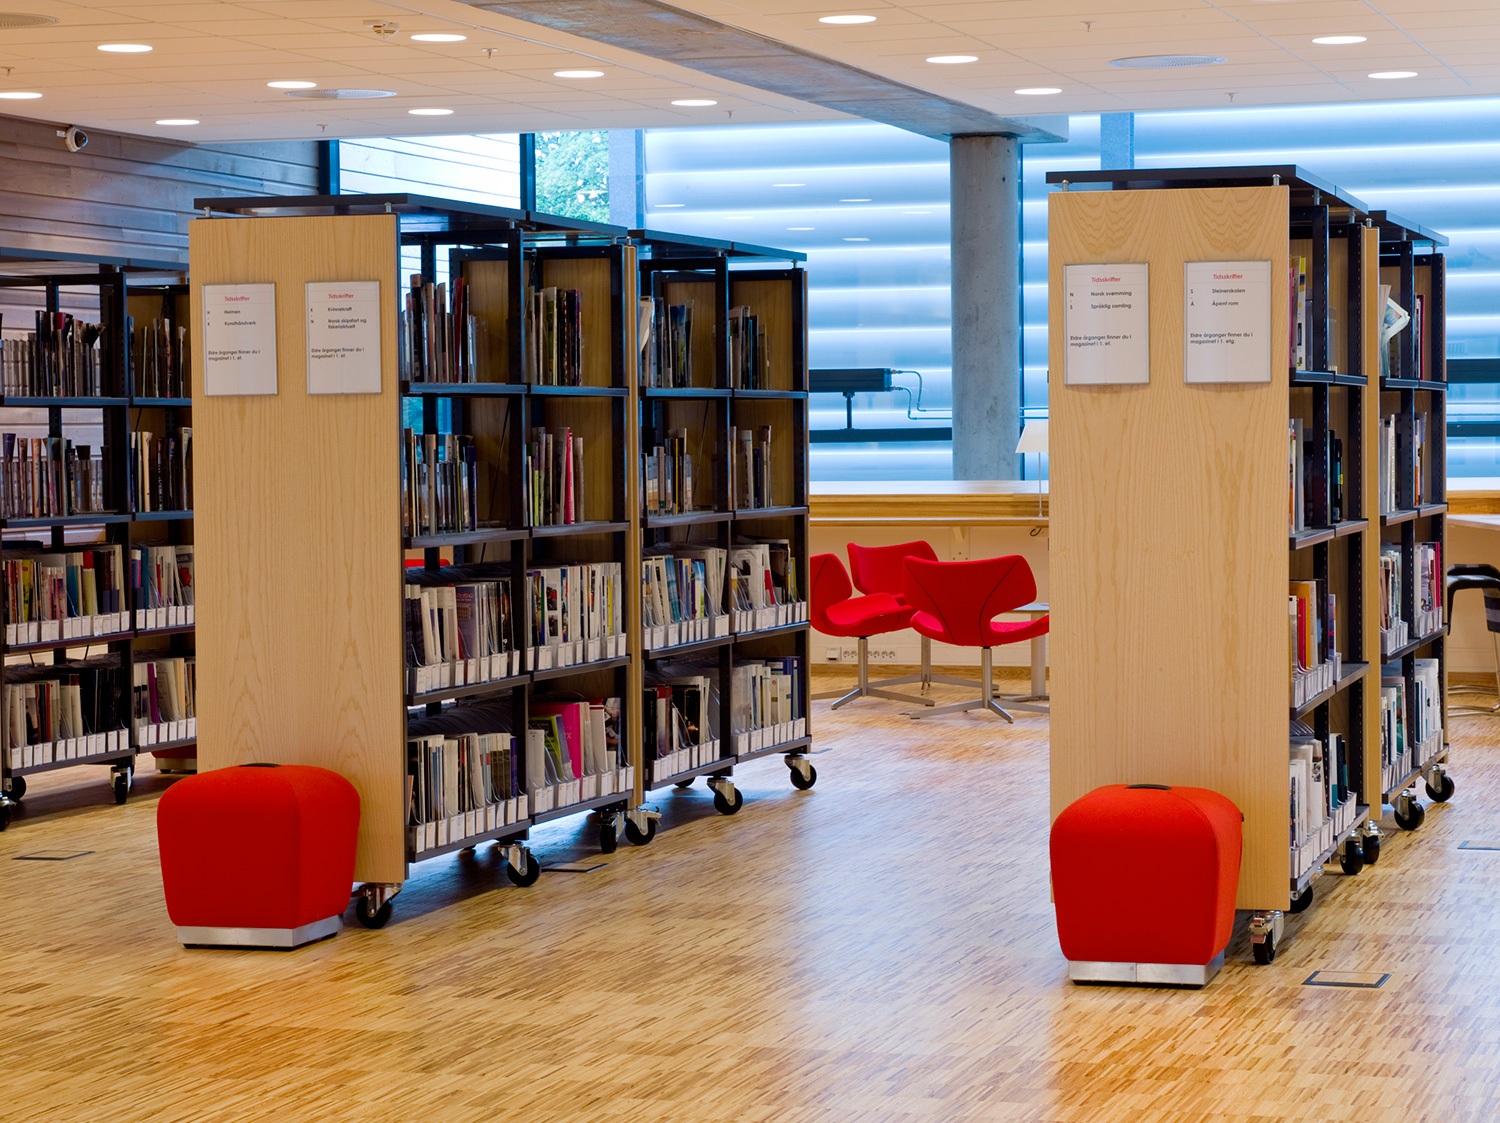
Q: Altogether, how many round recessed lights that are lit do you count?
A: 13